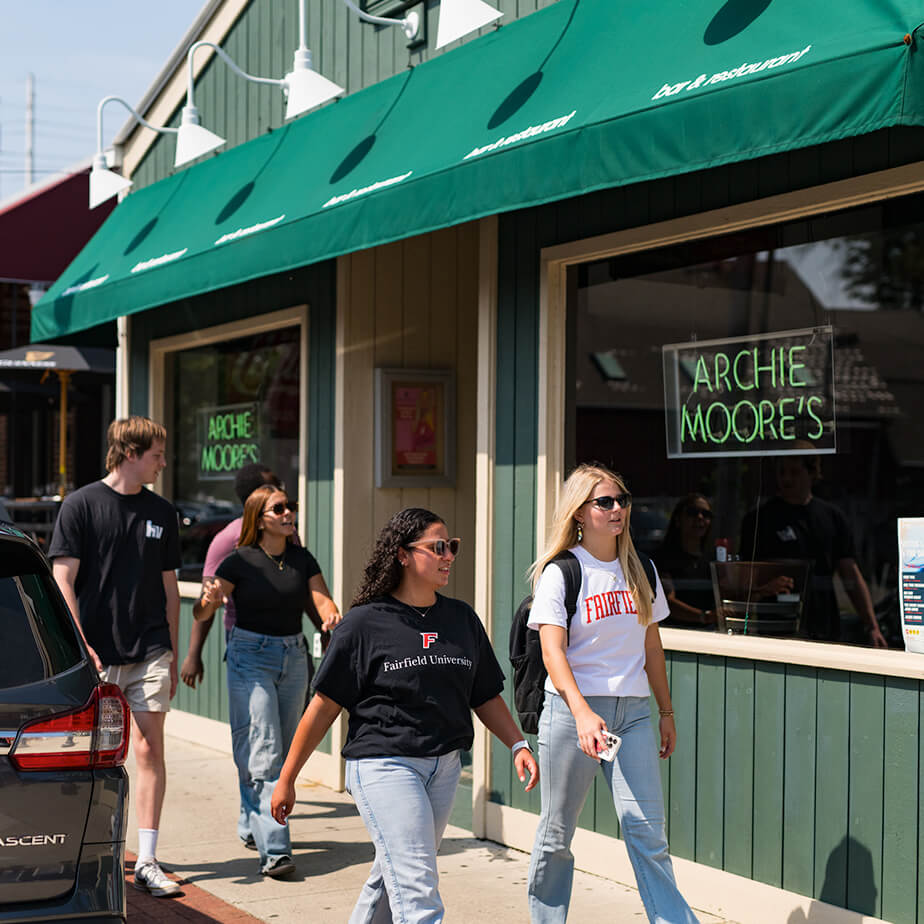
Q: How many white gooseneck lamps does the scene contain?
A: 4